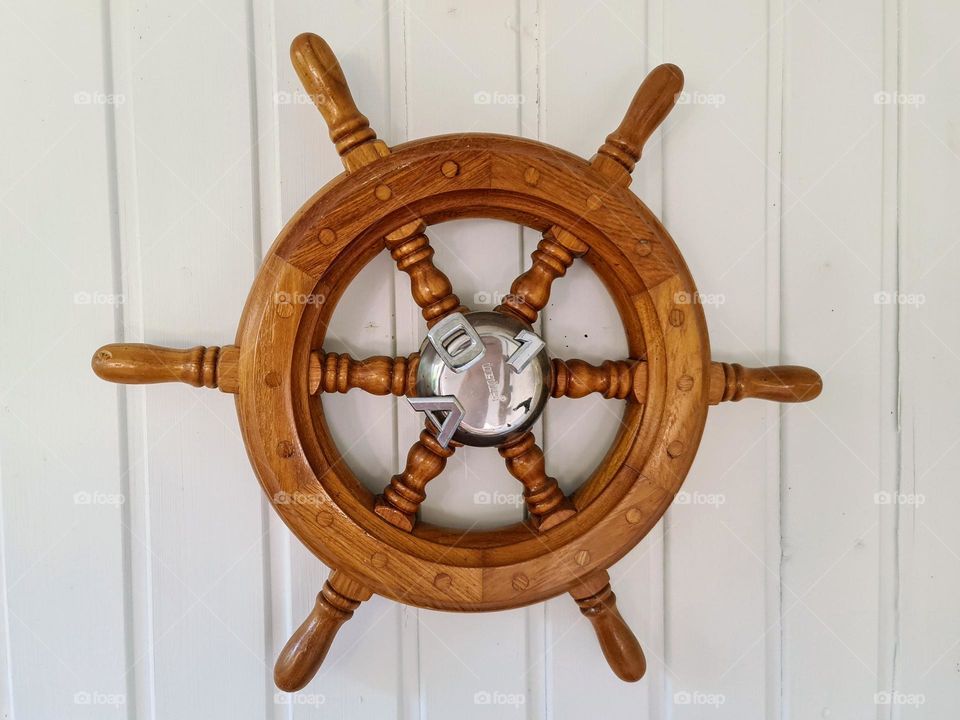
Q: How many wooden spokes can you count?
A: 6